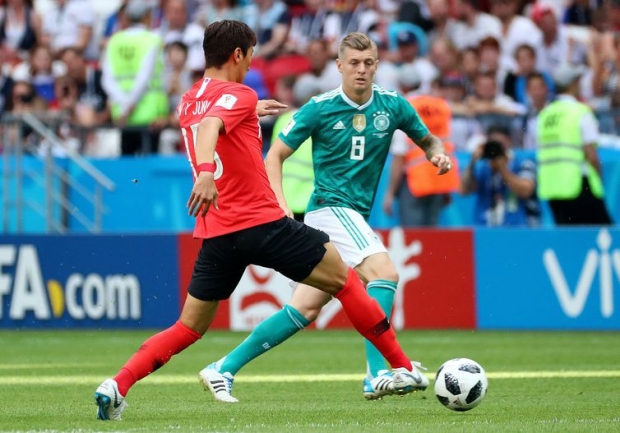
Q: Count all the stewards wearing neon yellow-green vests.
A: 3